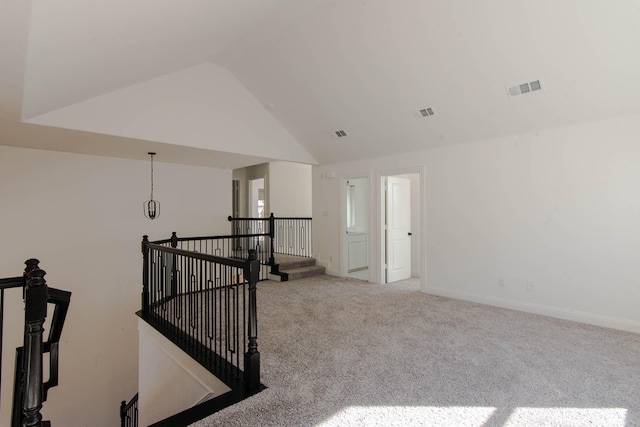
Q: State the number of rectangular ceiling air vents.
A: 3